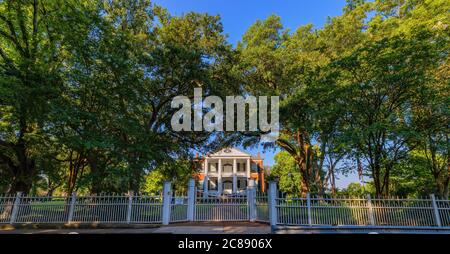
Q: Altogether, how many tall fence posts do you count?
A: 4